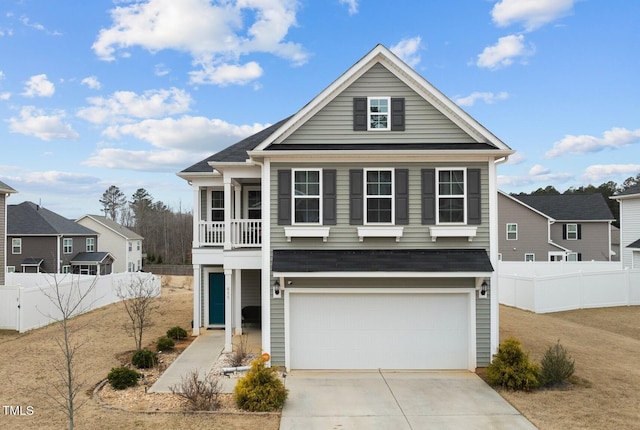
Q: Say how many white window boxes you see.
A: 3